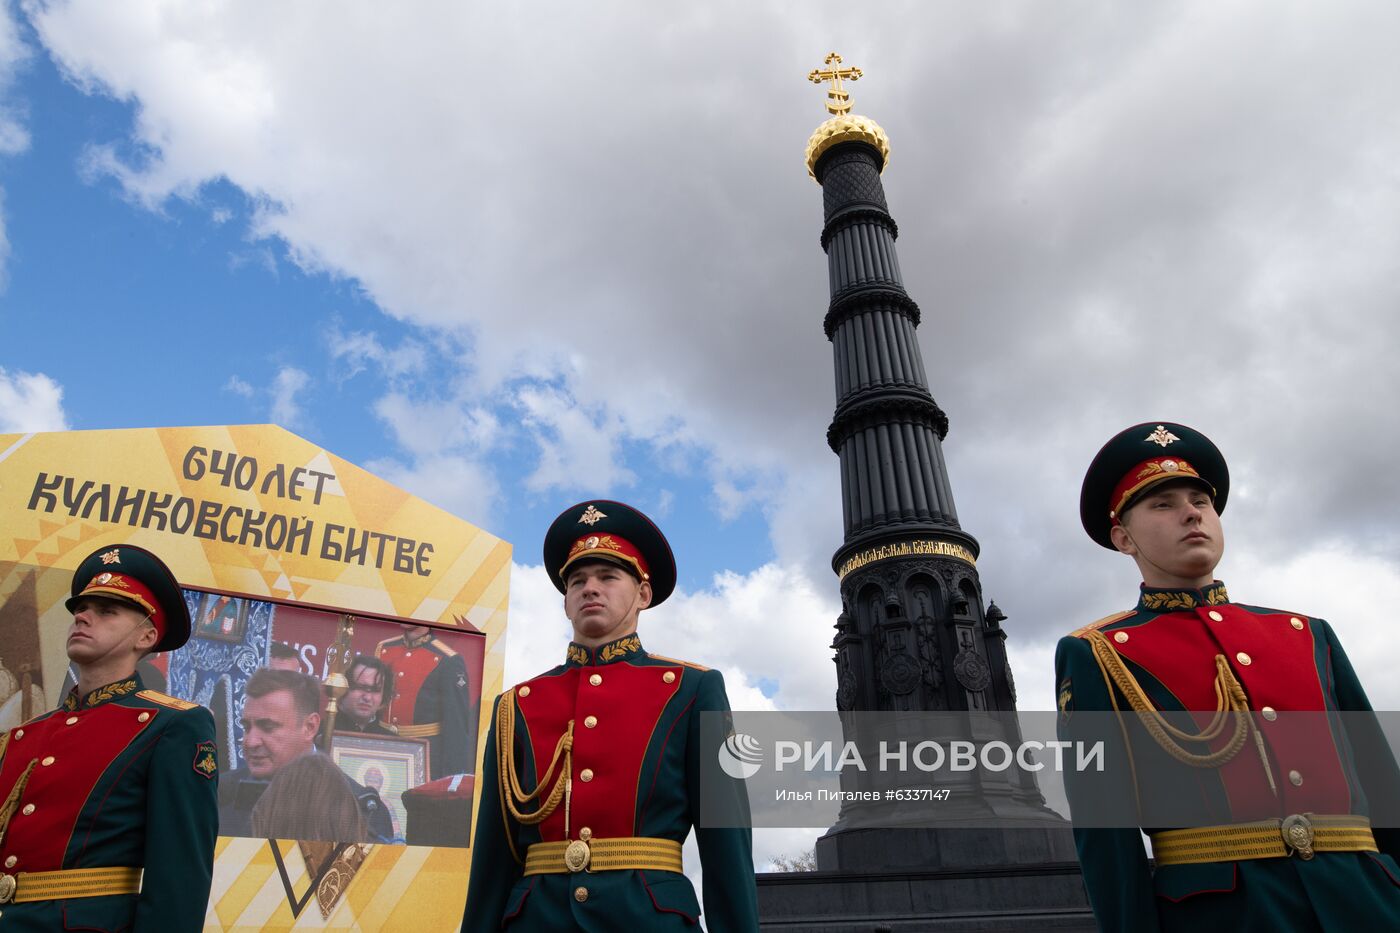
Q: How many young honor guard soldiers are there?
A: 3